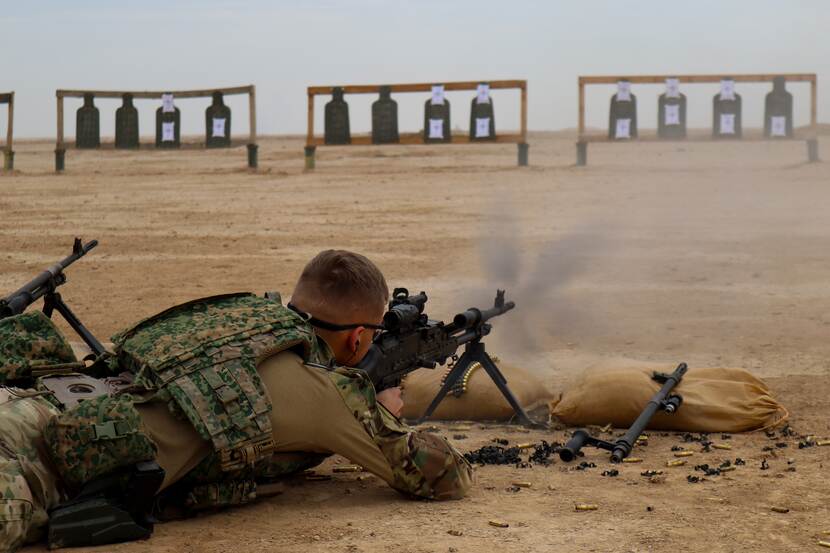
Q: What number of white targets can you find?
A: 14